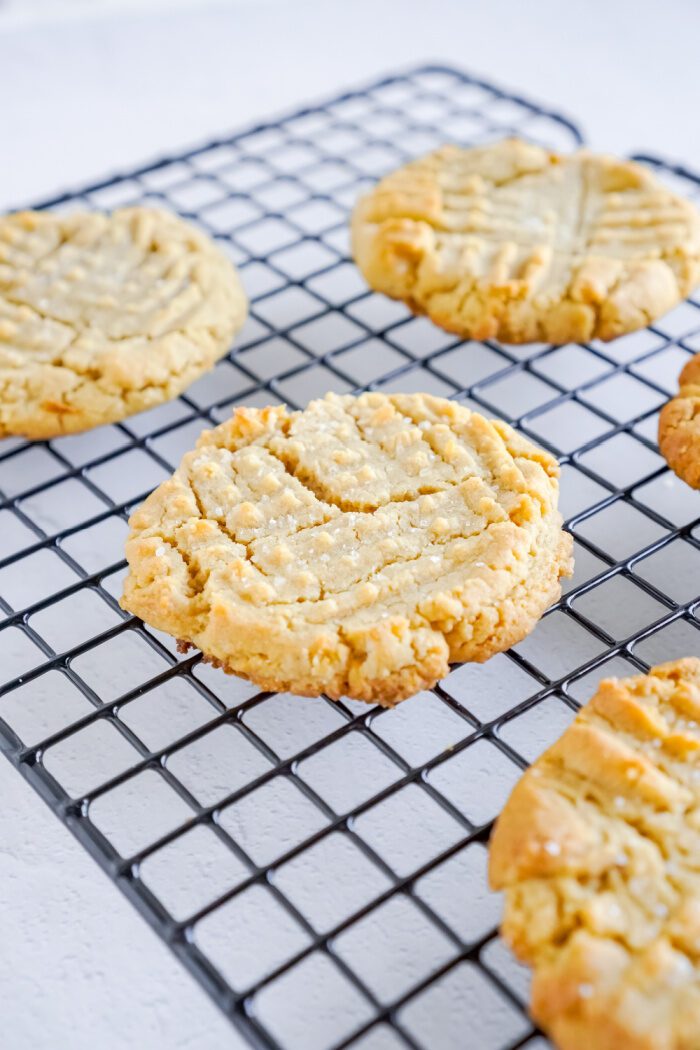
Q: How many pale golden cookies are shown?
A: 5